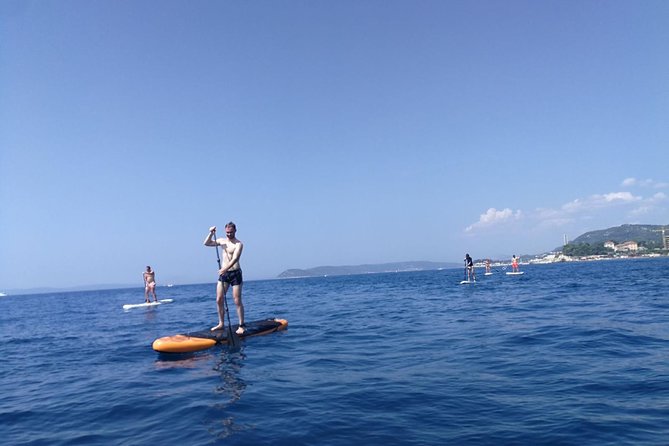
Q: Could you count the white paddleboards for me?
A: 4